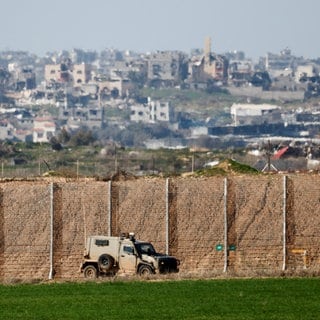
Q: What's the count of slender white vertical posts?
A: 5